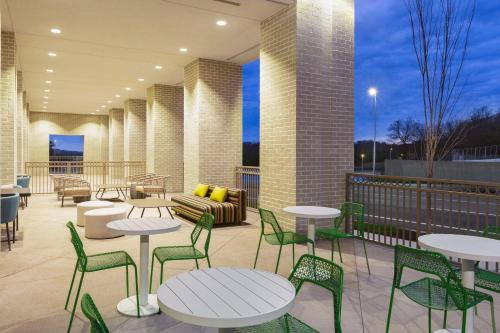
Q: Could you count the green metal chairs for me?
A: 8